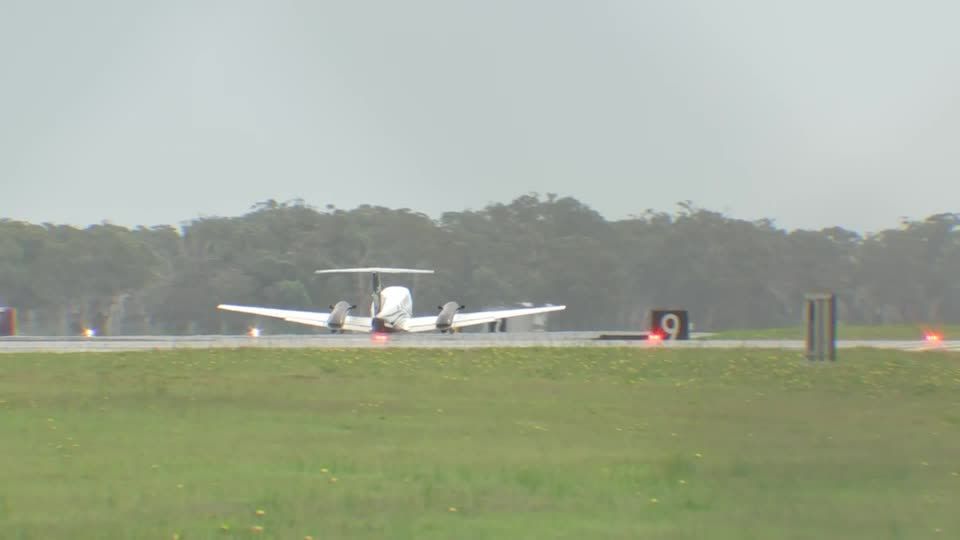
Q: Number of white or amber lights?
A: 2